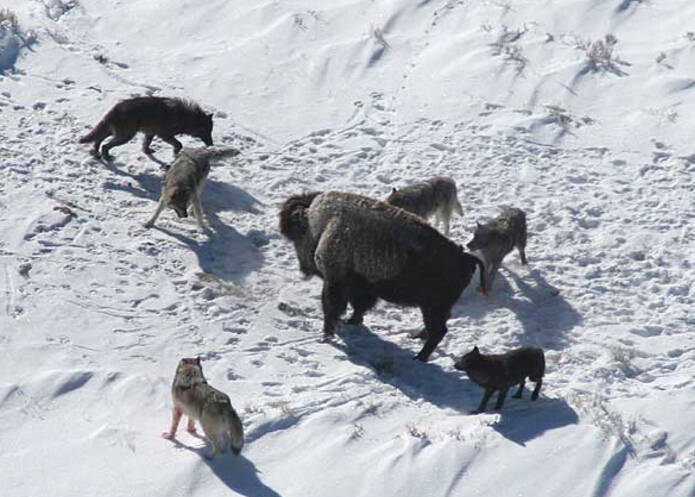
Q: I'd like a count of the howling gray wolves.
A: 0